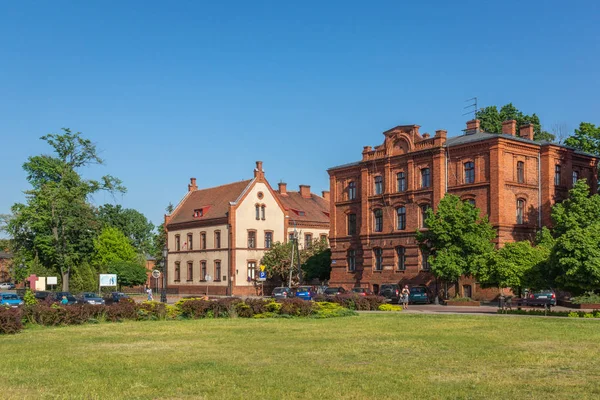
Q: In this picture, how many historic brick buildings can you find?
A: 2